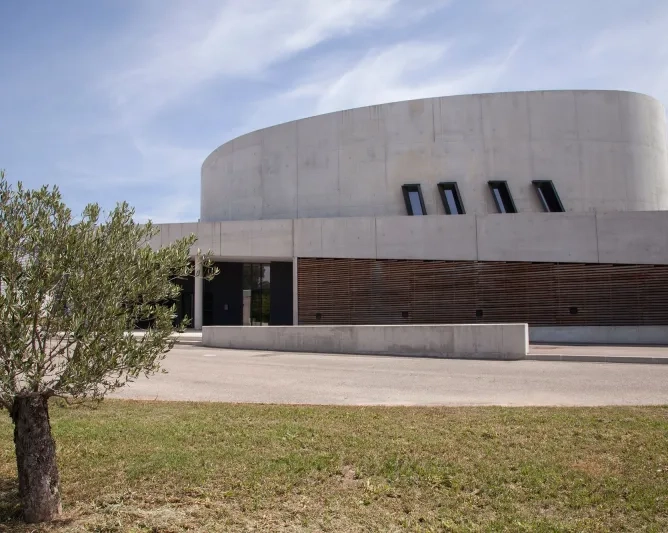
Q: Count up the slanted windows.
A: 4